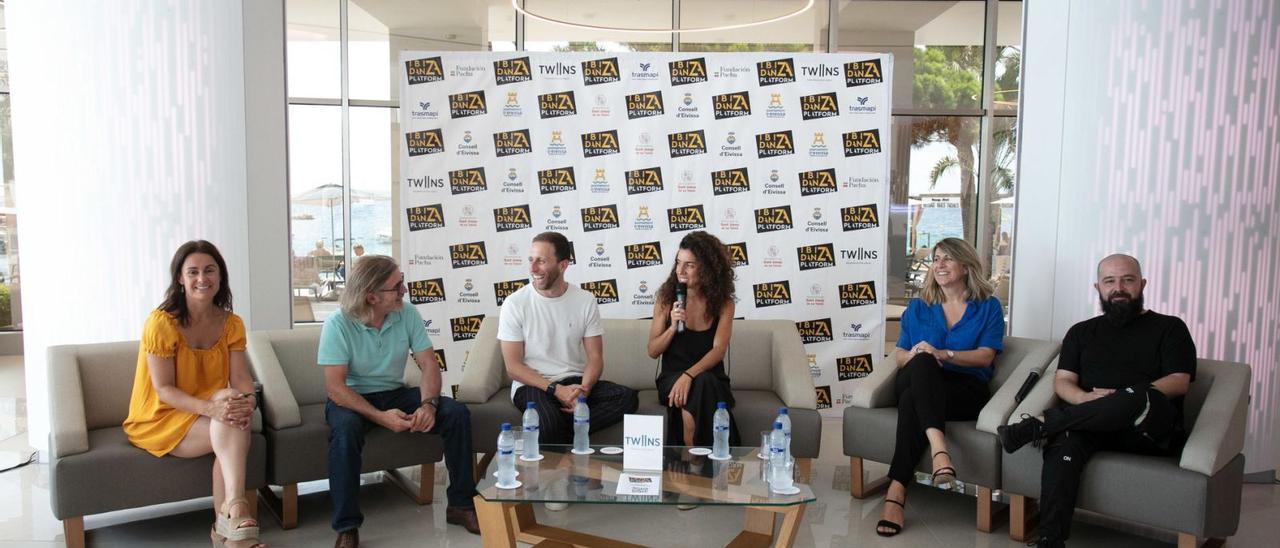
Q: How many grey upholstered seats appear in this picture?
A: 5